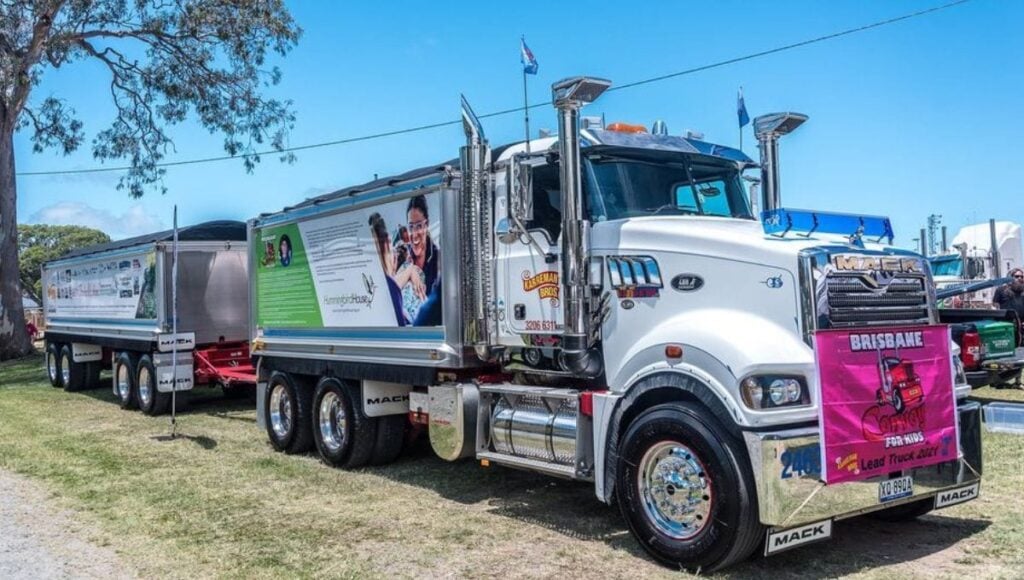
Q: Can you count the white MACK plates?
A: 6